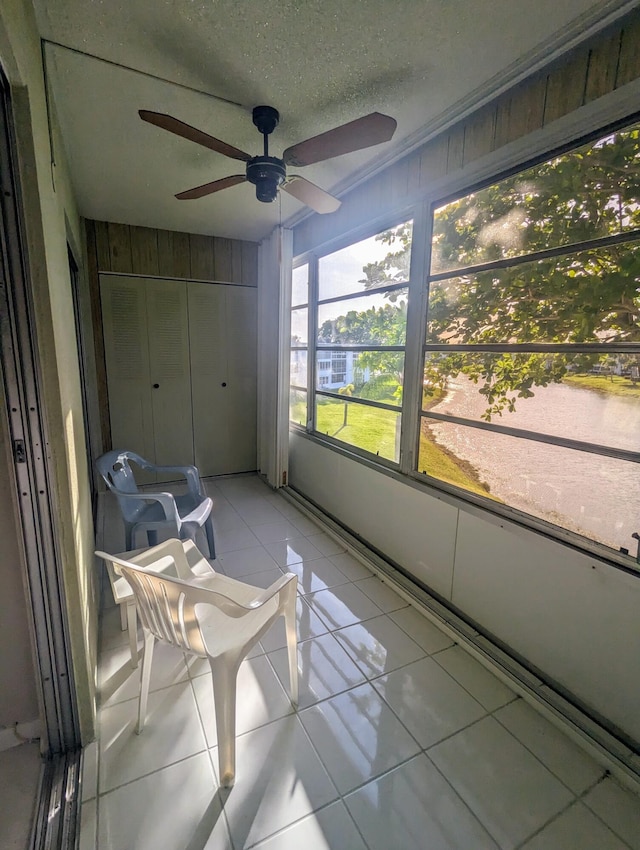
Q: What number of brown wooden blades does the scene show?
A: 4